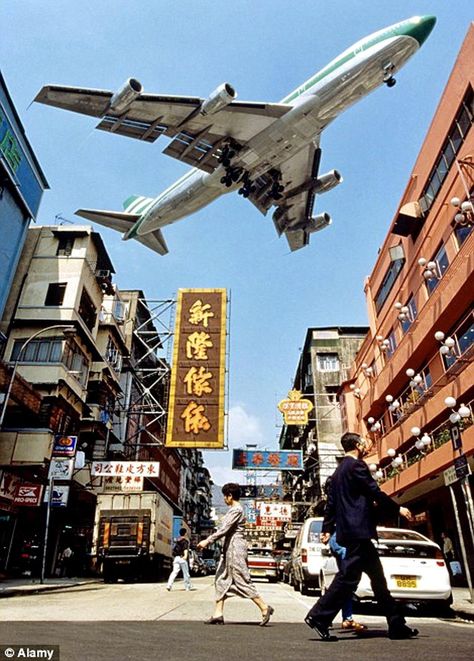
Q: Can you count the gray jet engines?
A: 4